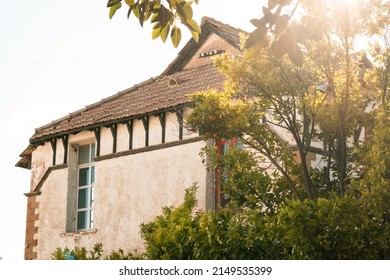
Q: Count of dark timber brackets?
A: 8